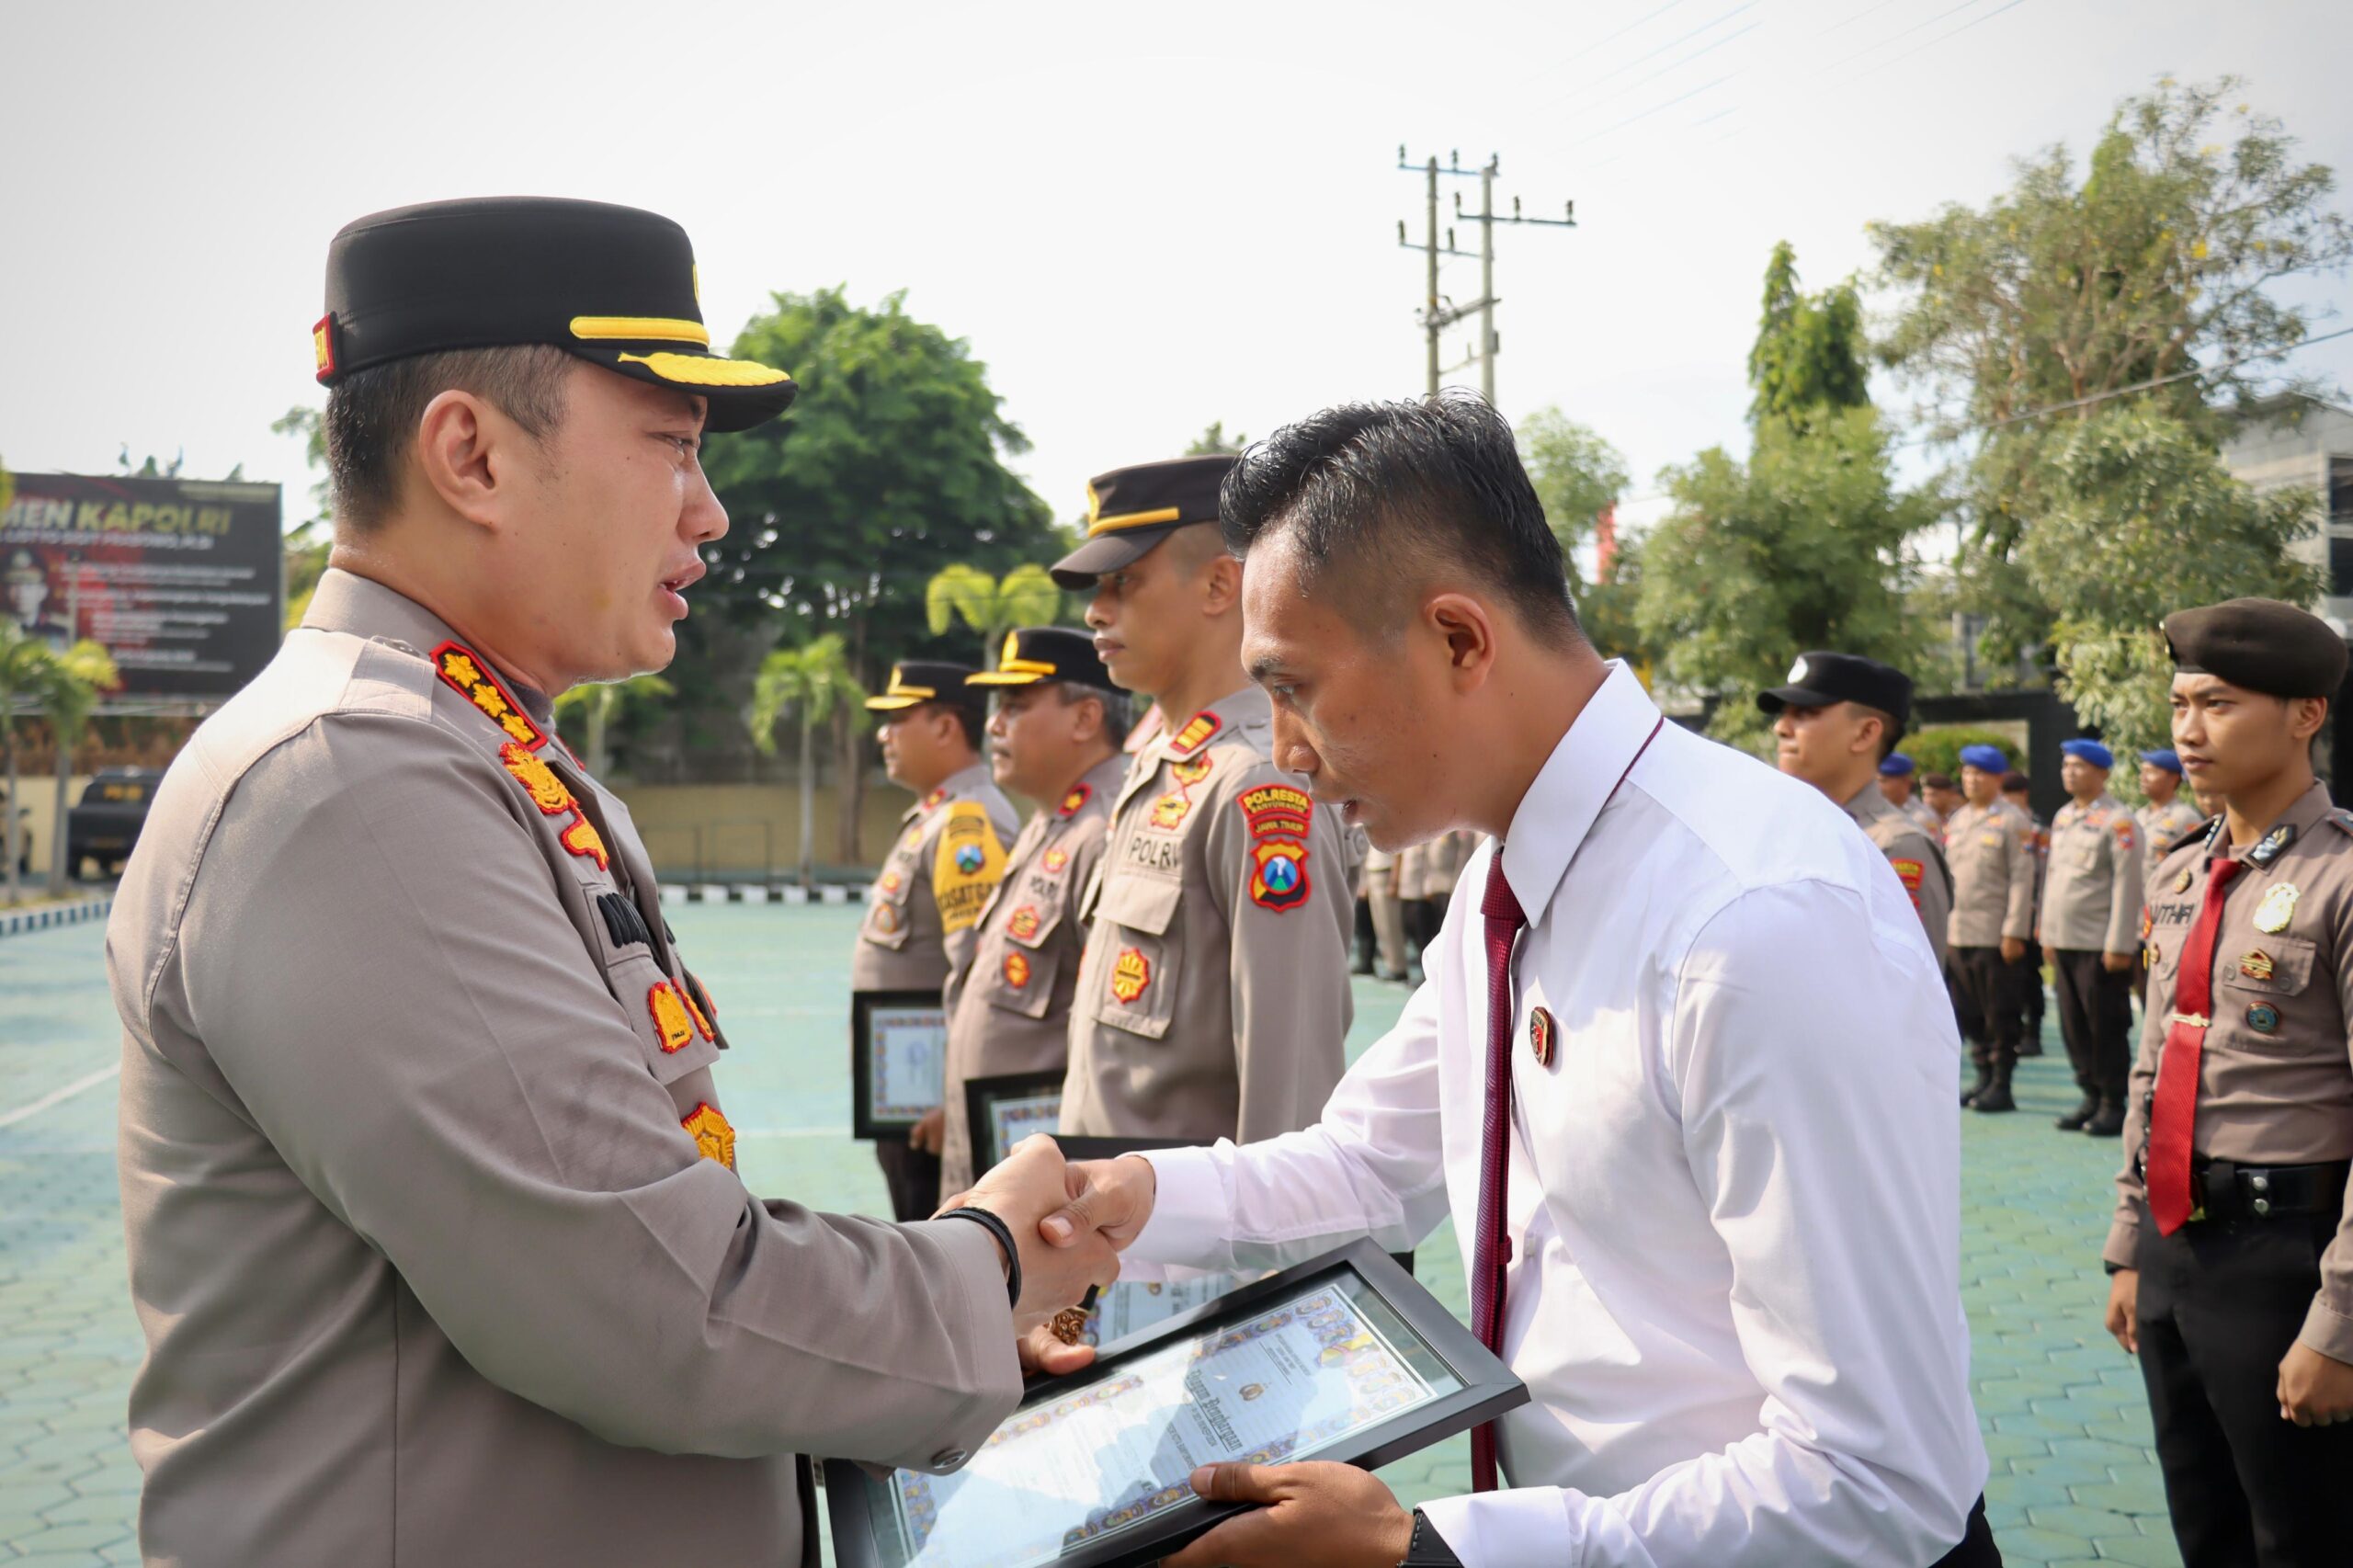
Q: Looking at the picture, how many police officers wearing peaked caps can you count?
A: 5